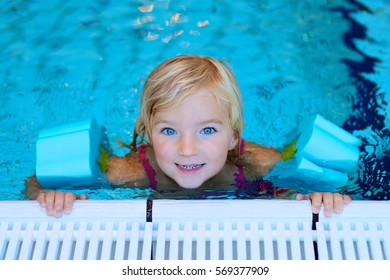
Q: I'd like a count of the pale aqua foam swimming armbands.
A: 2